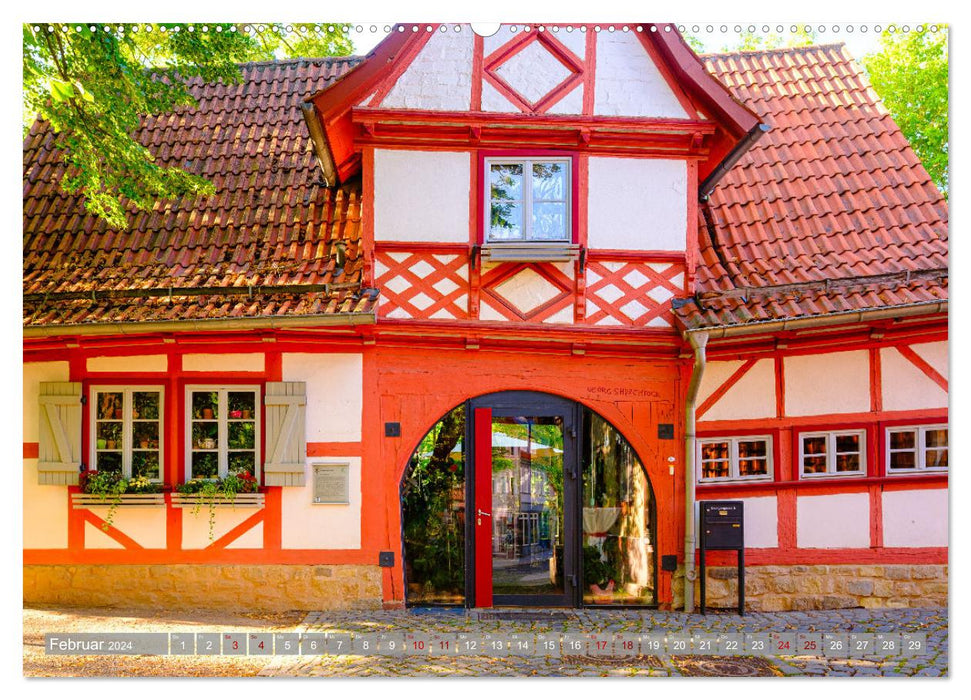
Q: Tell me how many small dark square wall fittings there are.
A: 4